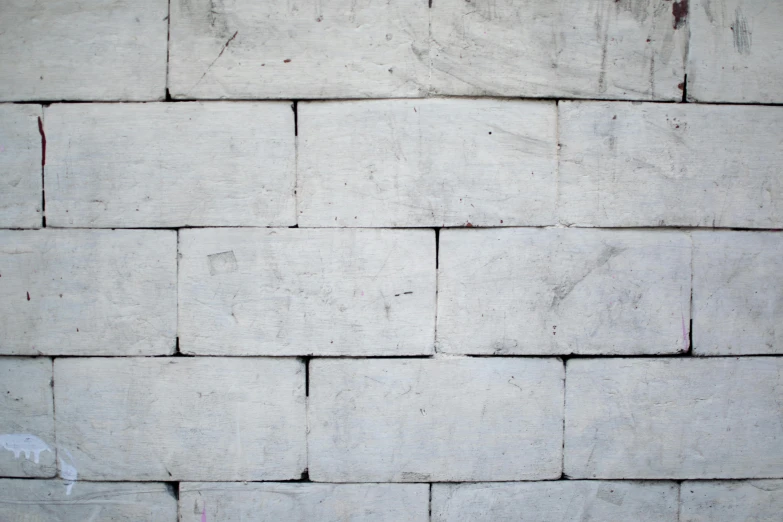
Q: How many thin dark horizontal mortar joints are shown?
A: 4